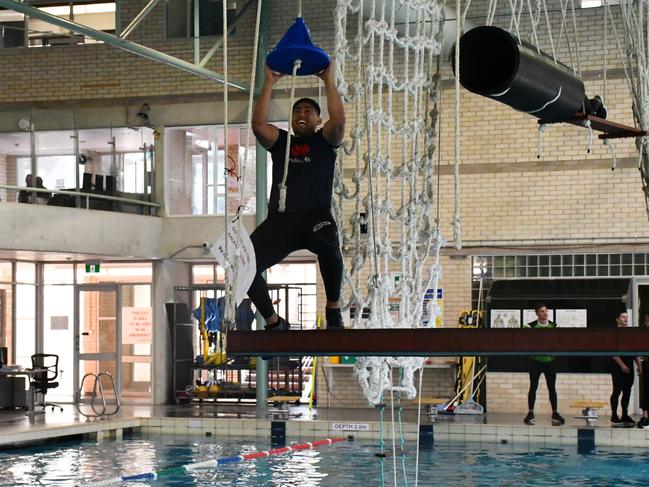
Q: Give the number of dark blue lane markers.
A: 3